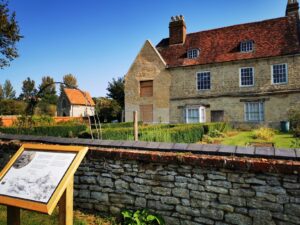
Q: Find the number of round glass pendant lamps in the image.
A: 0